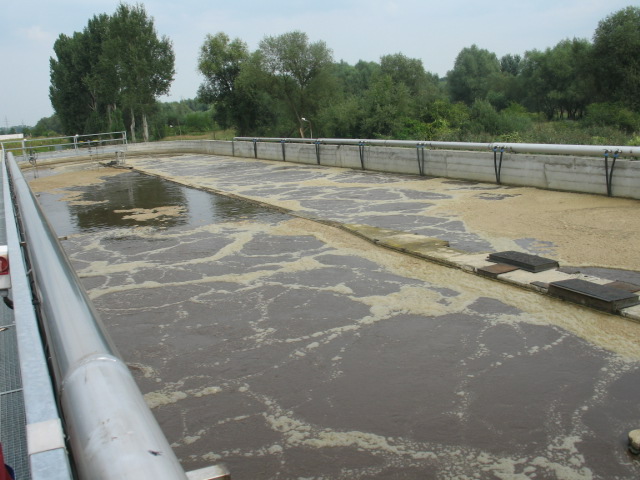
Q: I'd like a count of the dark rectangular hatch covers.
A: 2